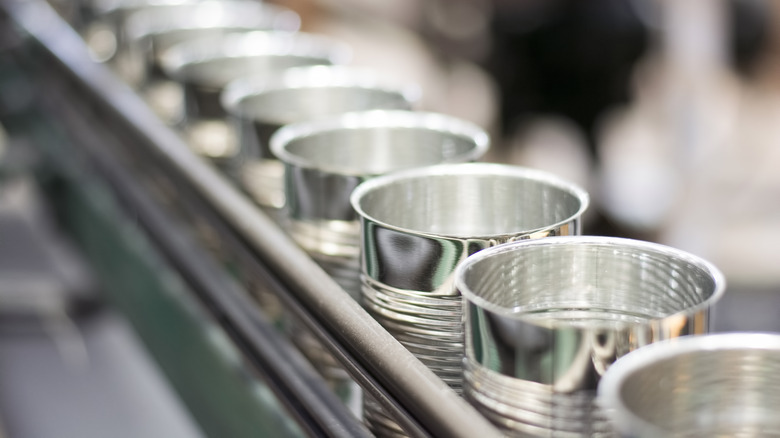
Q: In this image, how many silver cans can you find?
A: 8